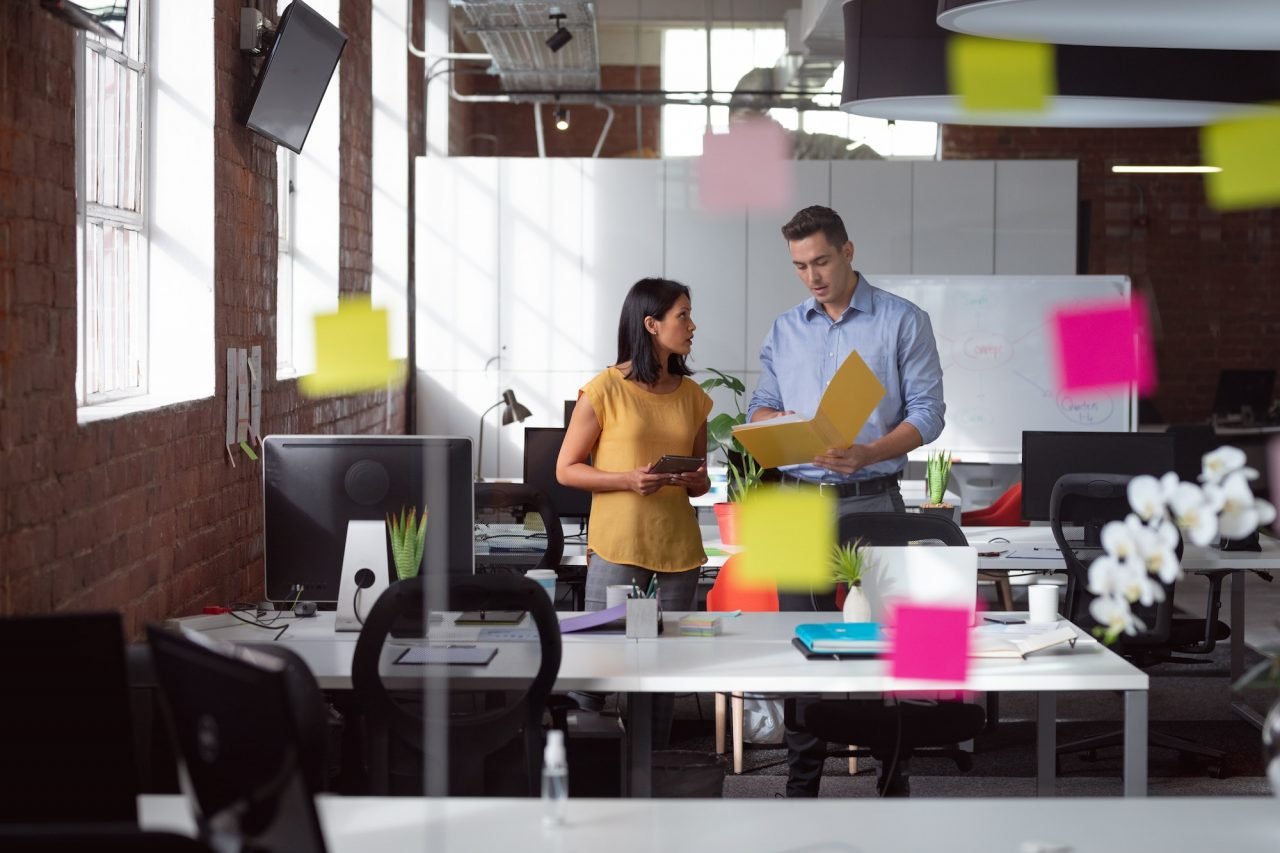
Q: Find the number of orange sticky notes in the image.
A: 0